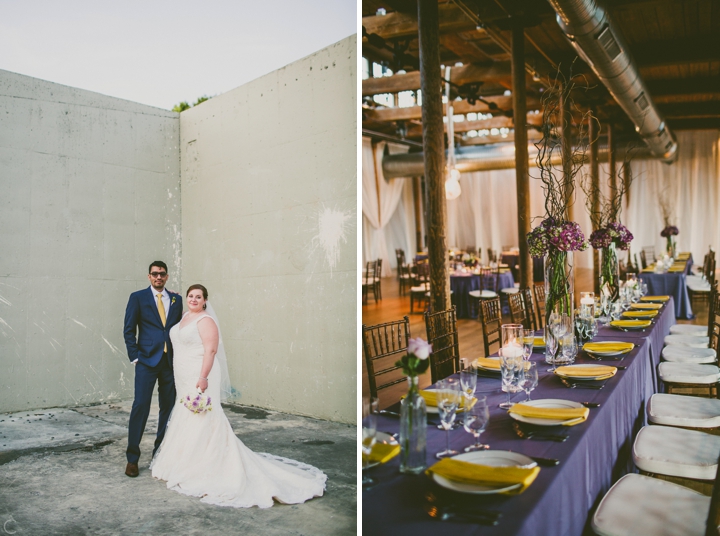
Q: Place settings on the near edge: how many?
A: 8